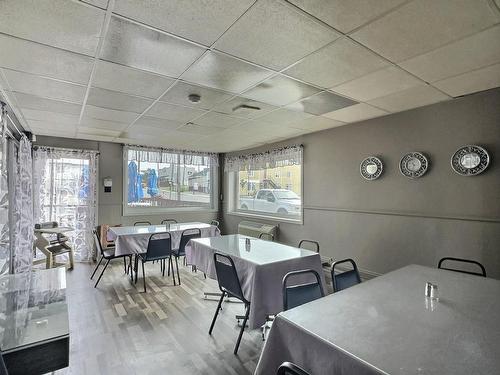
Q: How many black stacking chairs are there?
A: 13